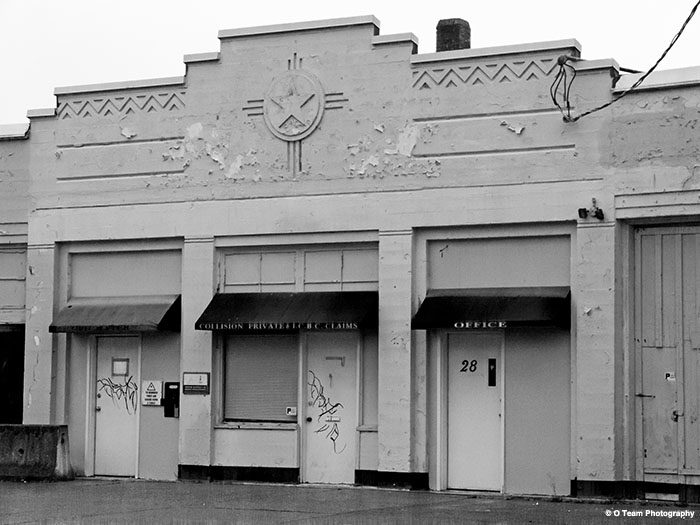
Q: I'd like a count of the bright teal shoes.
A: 0